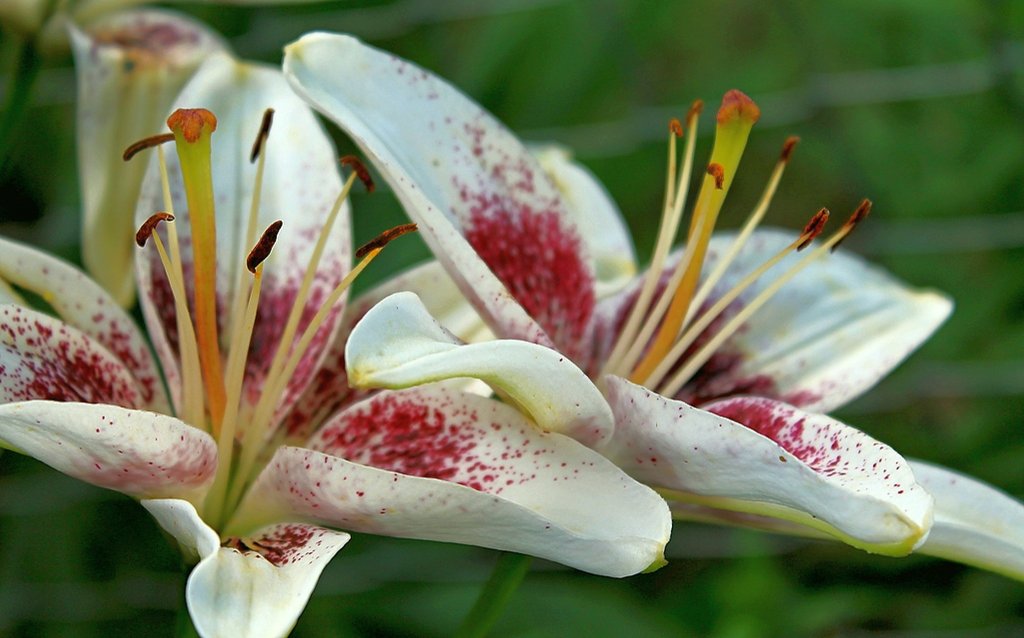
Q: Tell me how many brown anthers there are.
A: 12